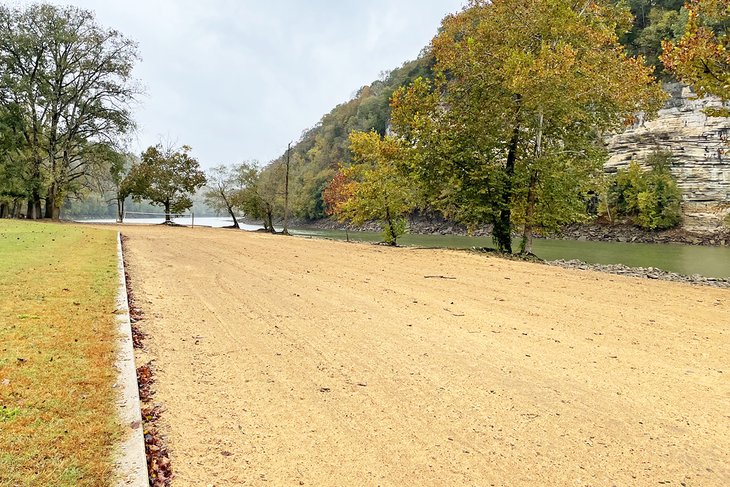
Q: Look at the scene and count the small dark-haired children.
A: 0